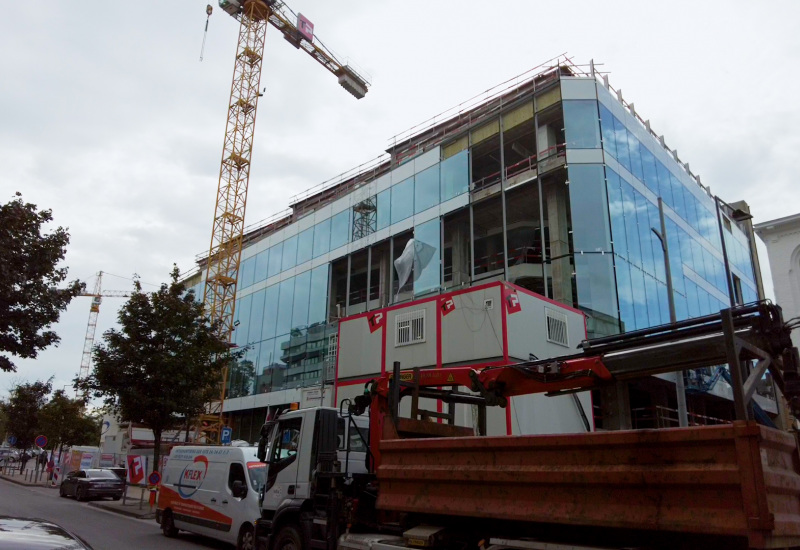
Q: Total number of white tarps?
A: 1